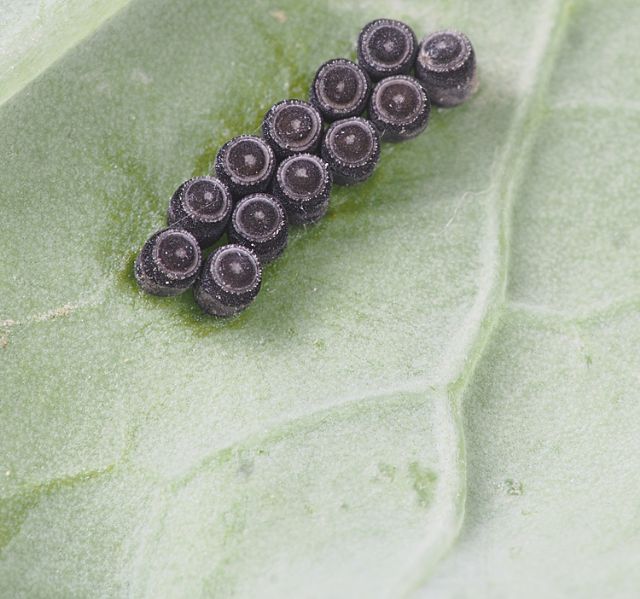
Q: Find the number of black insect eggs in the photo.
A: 12